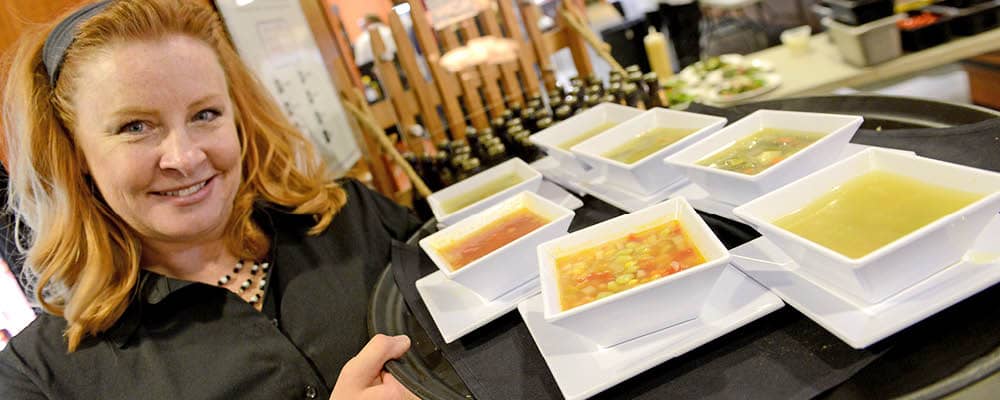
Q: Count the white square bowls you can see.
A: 7